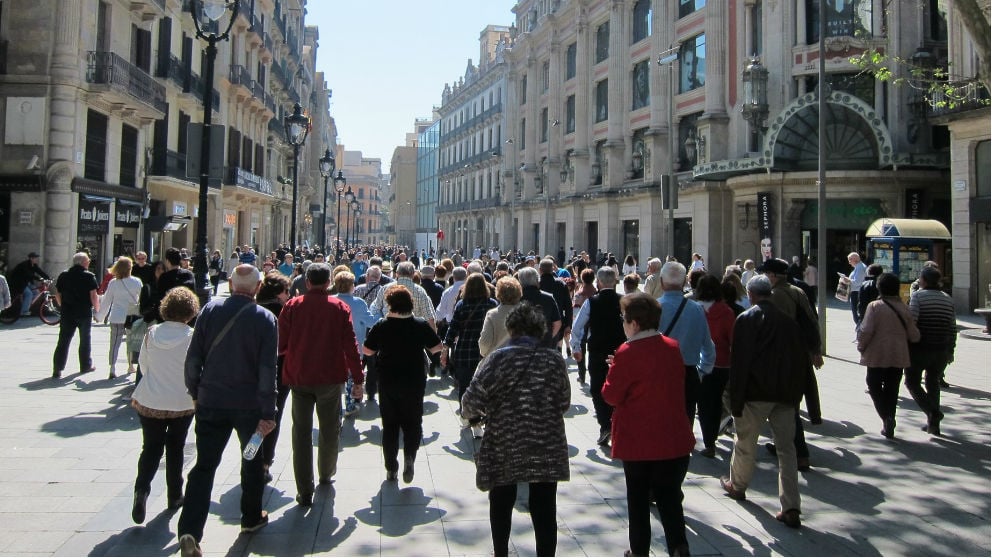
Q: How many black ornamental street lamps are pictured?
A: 7